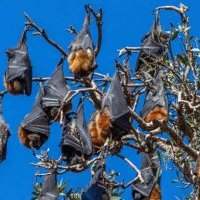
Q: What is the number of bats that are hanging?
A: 12